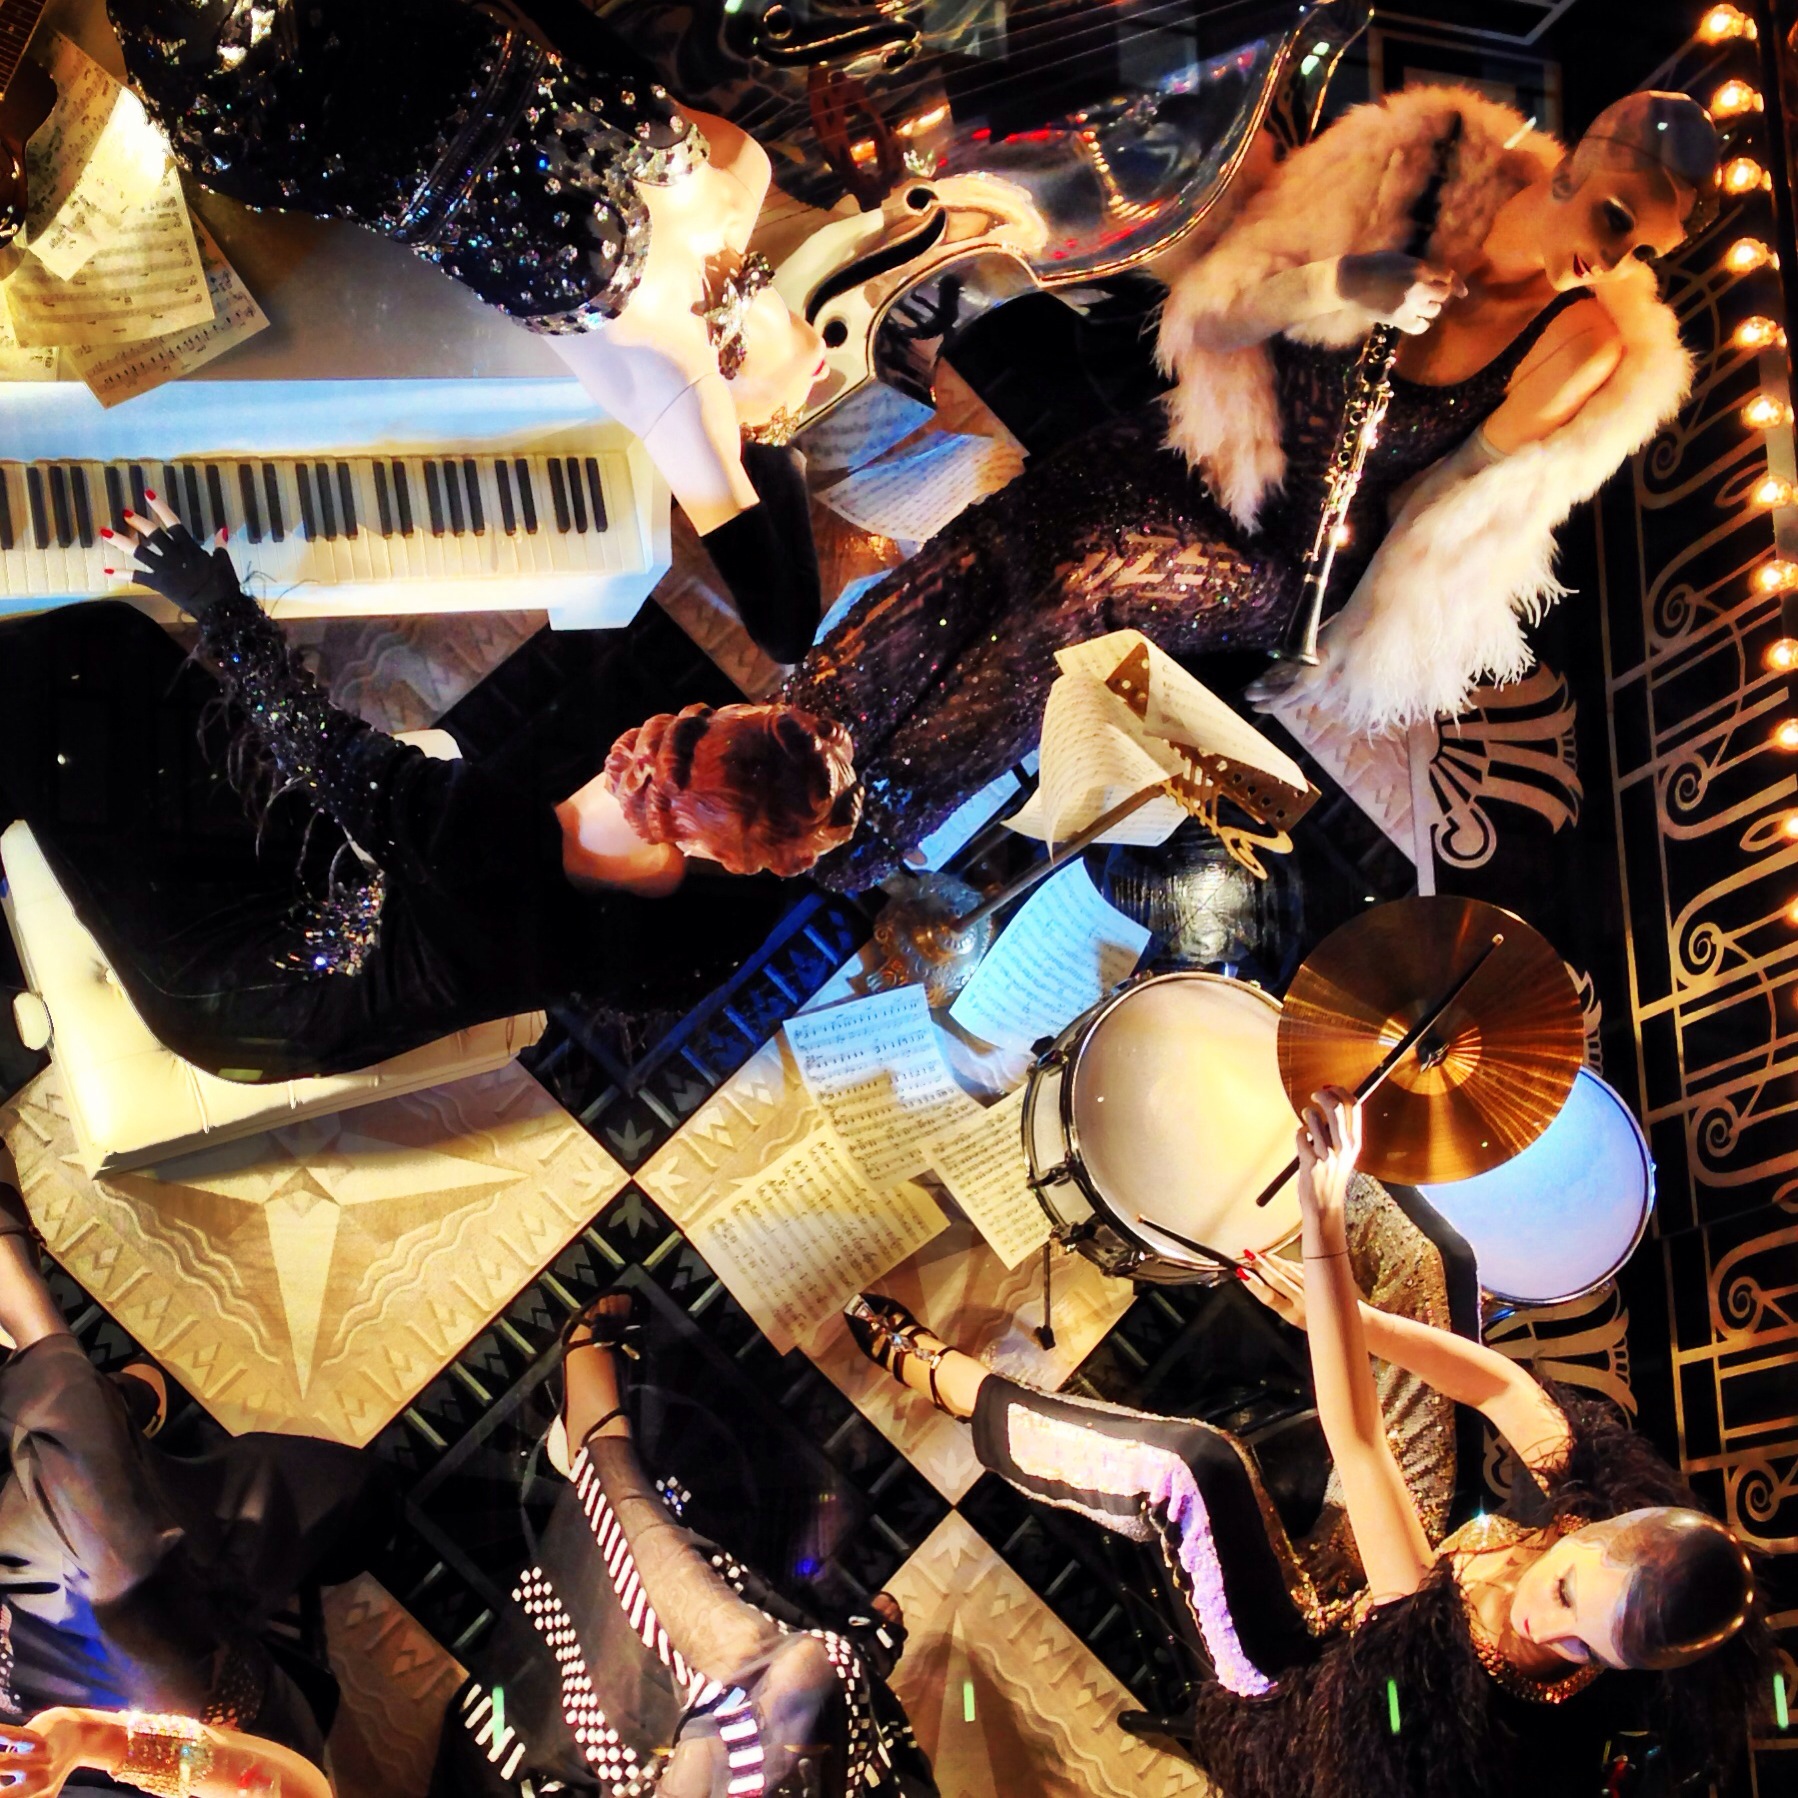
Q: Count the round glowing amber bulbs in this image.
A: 12